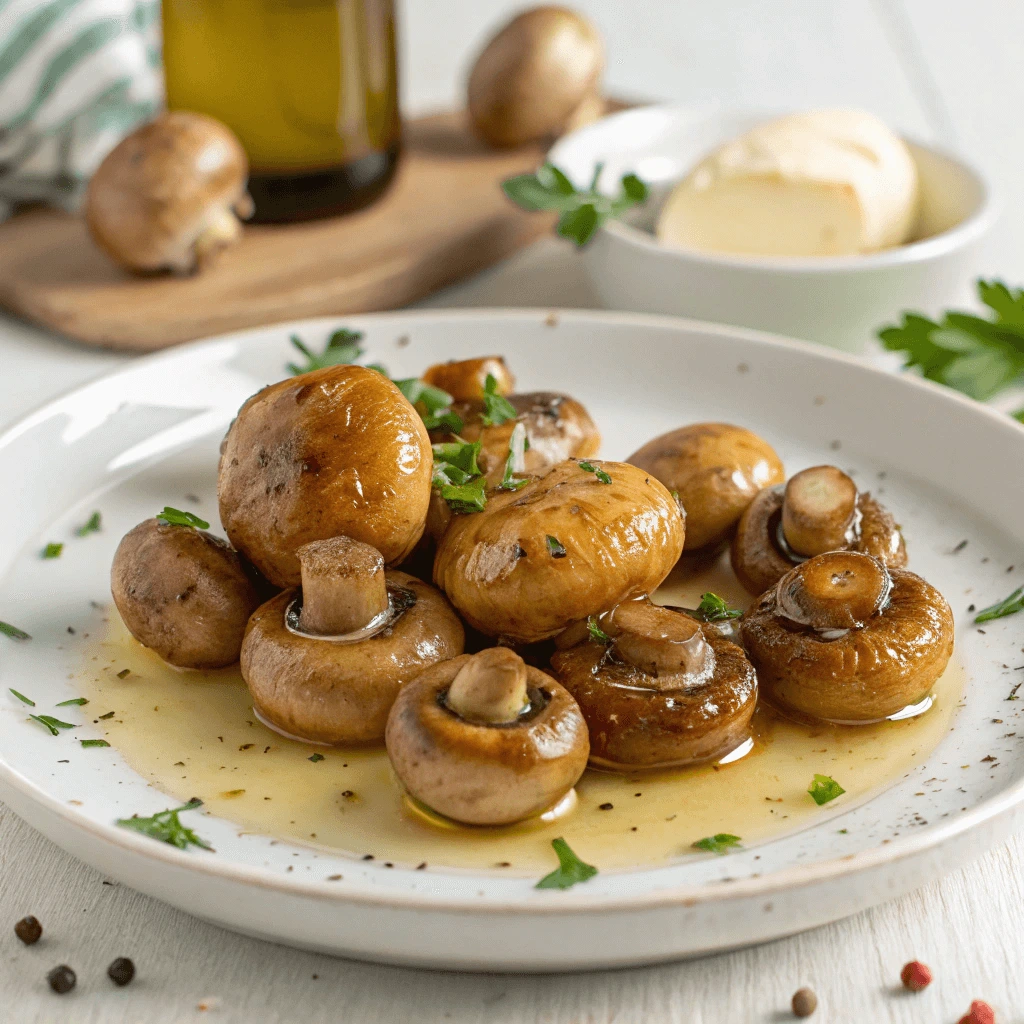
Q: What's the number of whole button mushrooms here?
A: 12